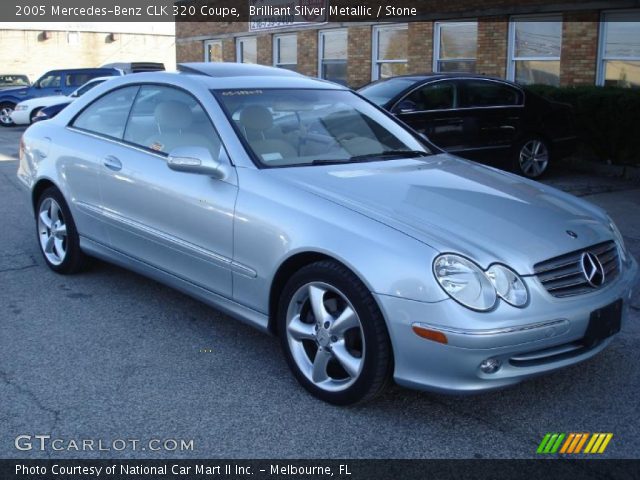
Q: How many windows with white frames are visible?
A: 8